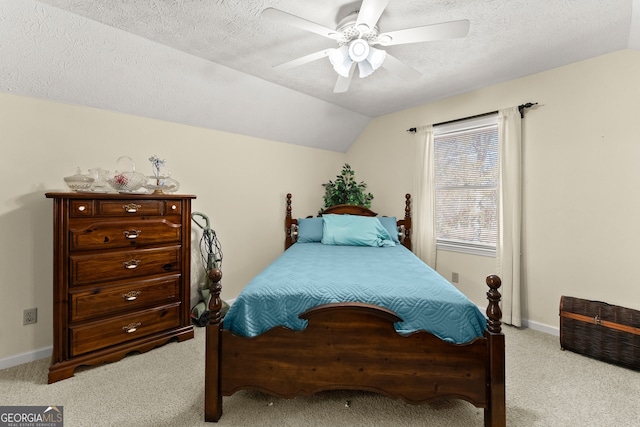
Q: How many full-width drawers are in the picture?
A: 4